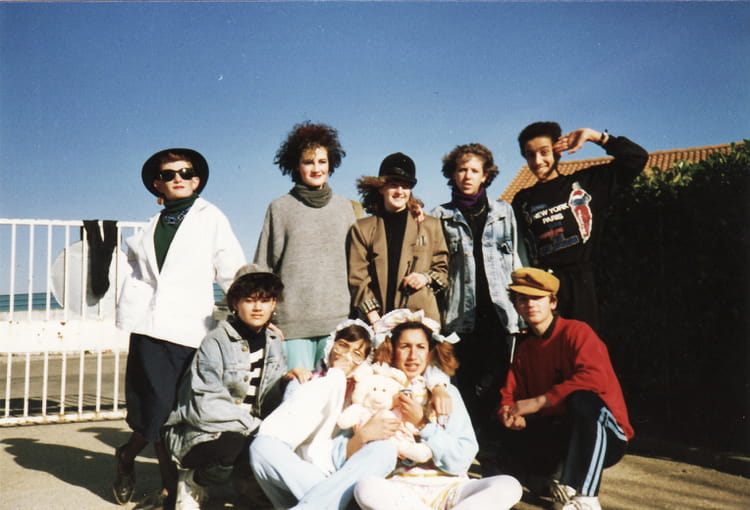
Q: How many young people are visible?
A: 9